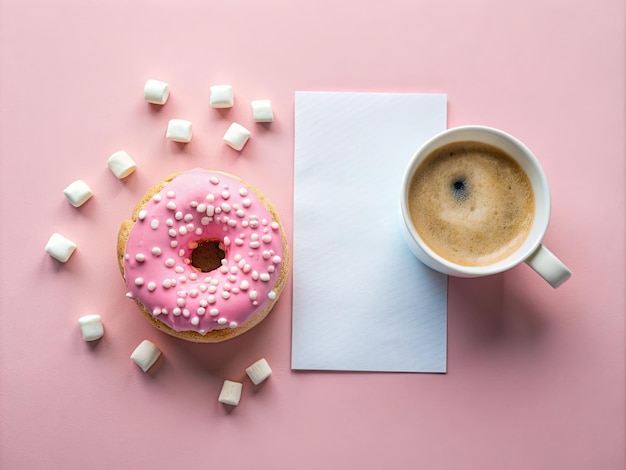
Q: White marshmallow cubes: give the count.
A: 12